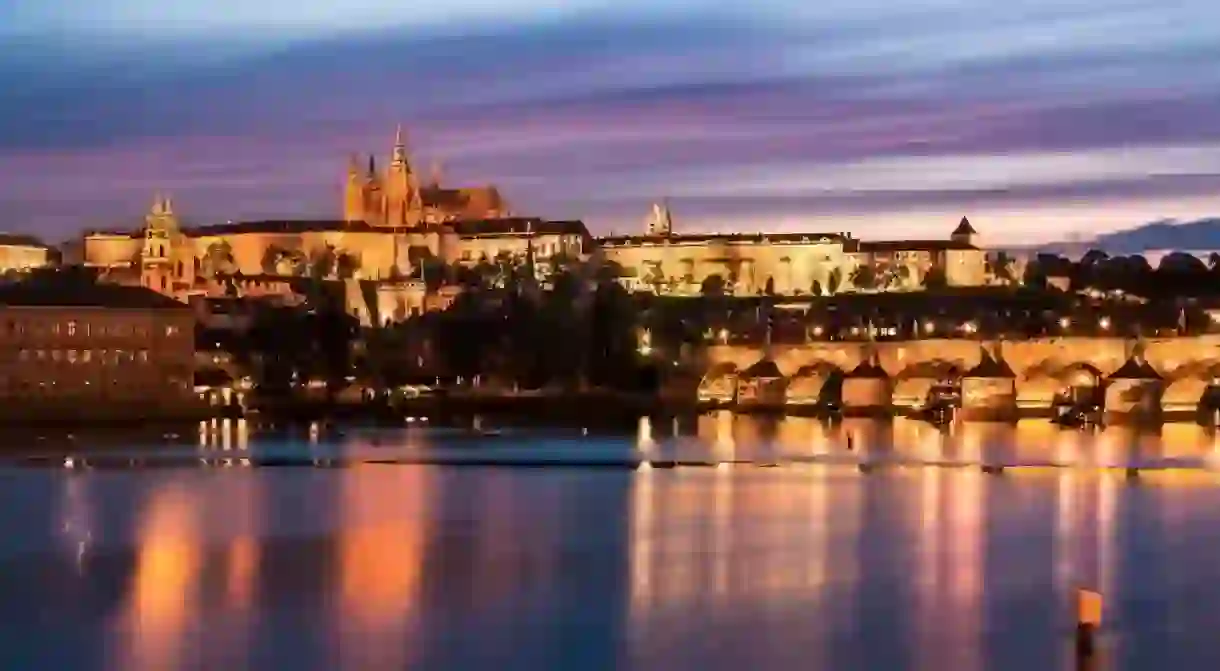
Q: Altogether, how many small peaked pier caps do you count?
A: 4